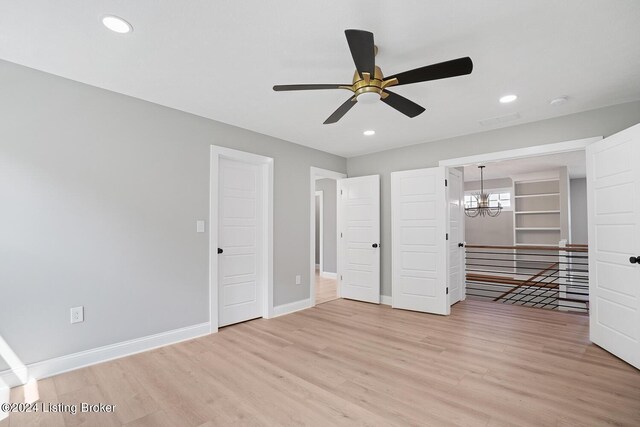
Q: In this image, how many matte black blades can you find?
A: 5